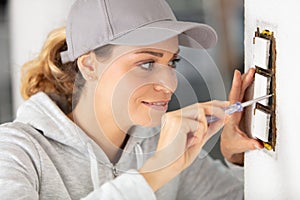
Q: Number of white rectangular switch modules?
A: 3